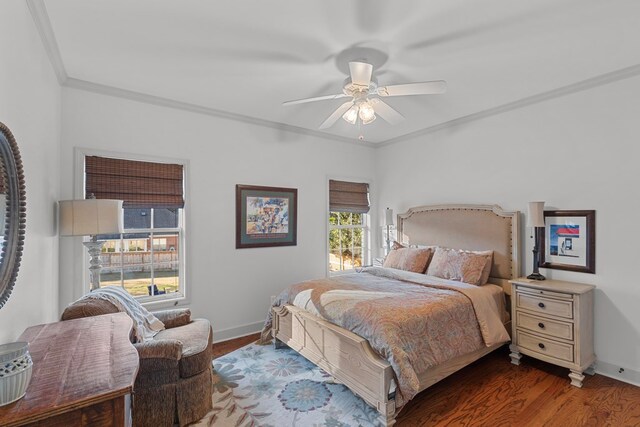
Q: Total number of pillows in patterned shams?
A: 2